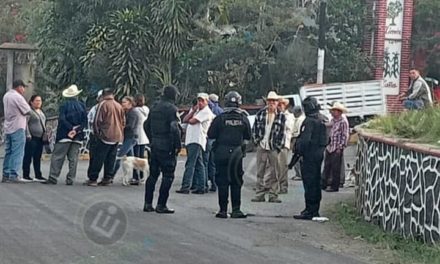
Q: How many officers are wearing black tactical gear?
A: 3